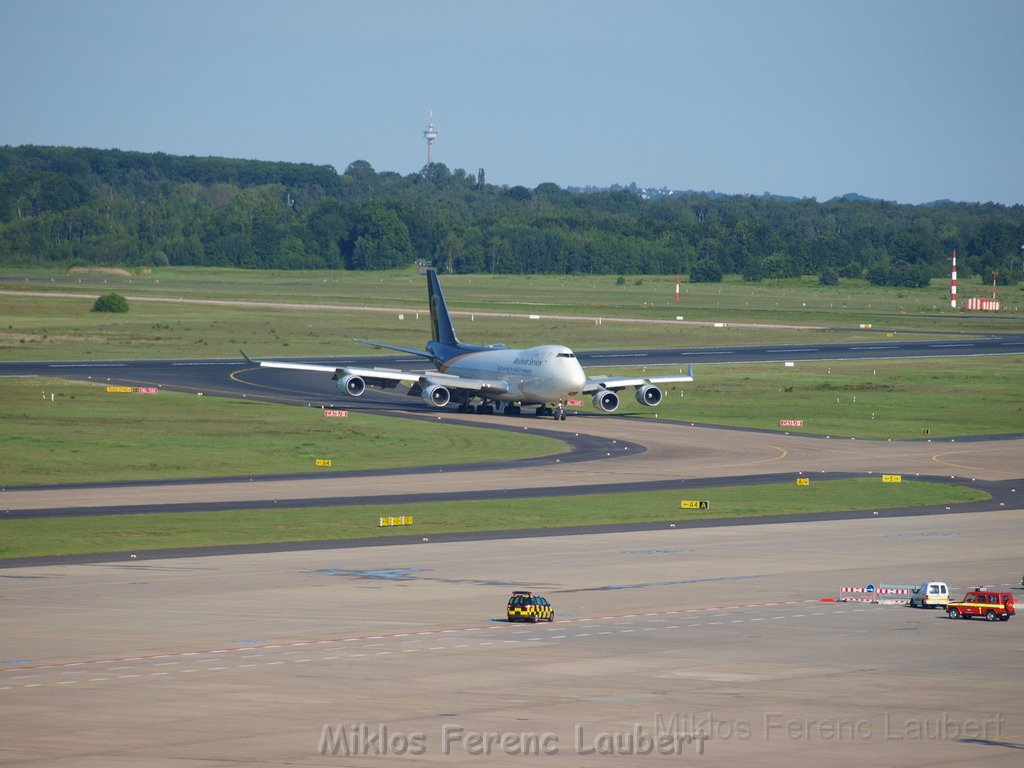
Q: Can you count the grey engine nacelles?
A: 4